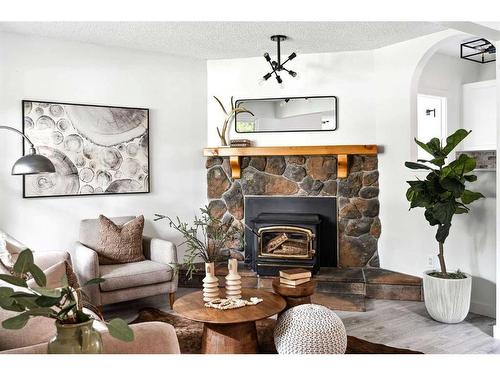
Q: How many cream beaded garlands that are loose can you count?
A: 1